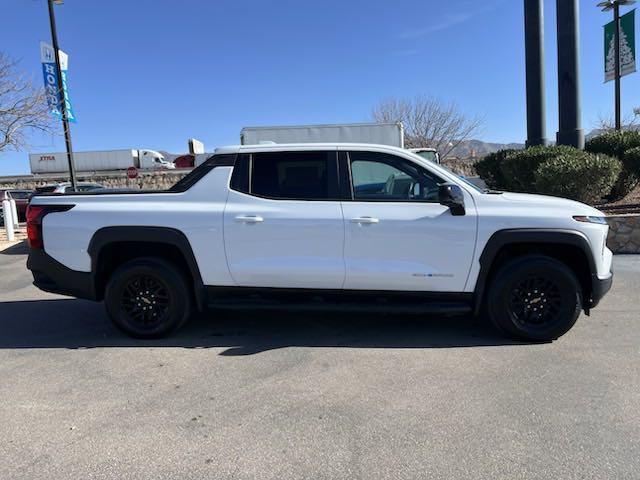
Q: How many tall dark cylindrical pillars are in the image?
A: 2